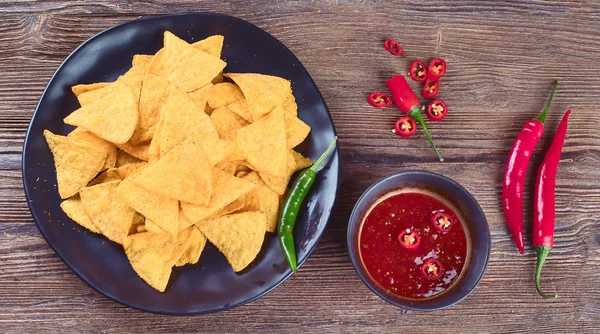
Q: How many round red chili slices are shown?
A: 10